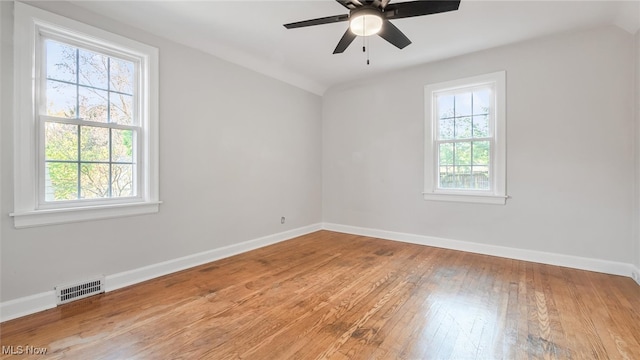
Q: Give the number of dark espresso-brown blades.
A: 5